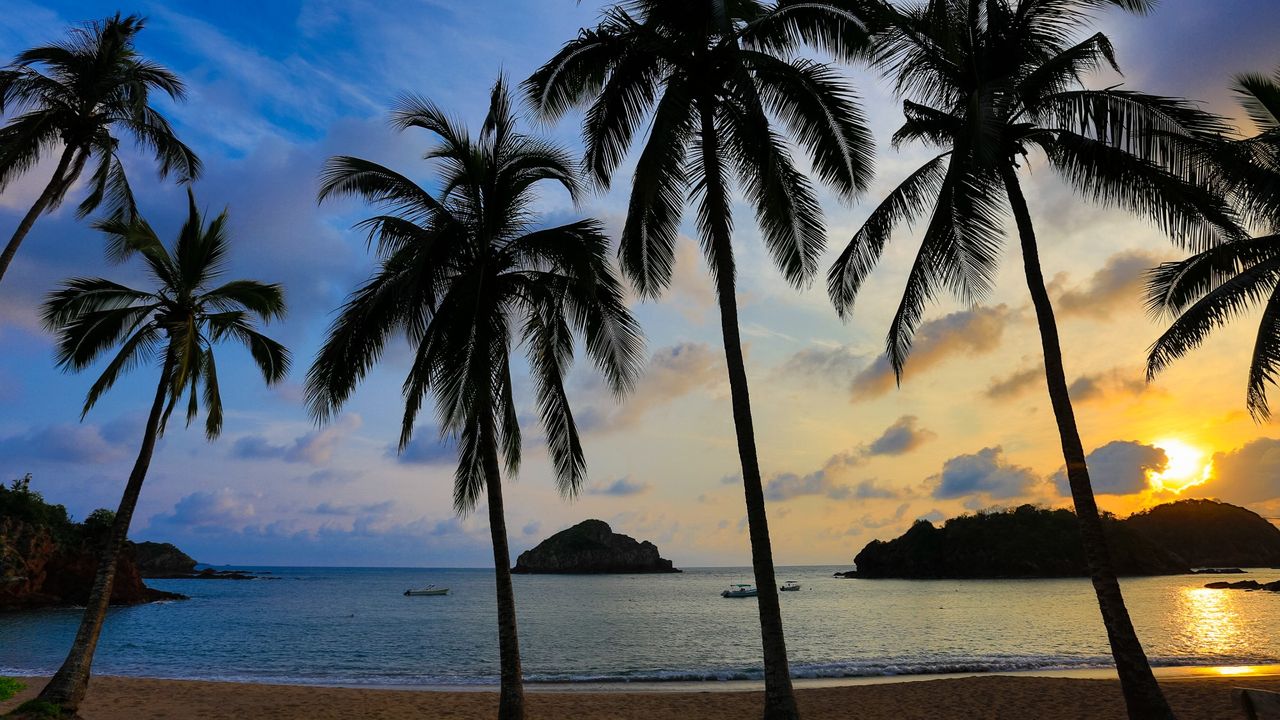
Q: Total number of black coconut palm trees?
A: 6